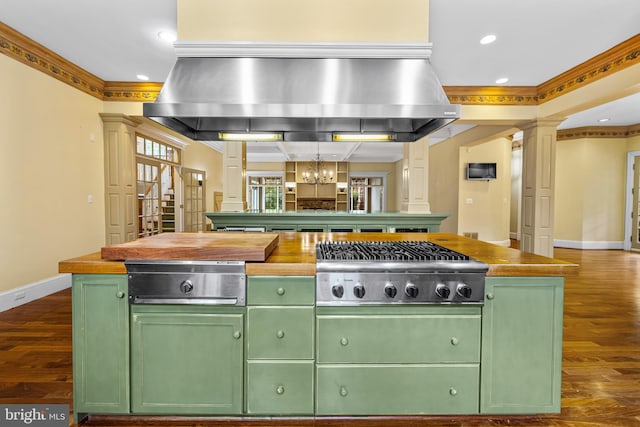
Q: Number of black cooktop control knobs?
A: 6